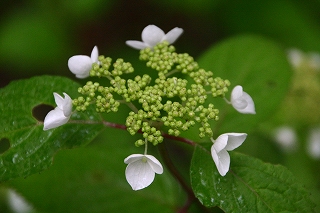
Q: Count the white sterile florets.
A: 6